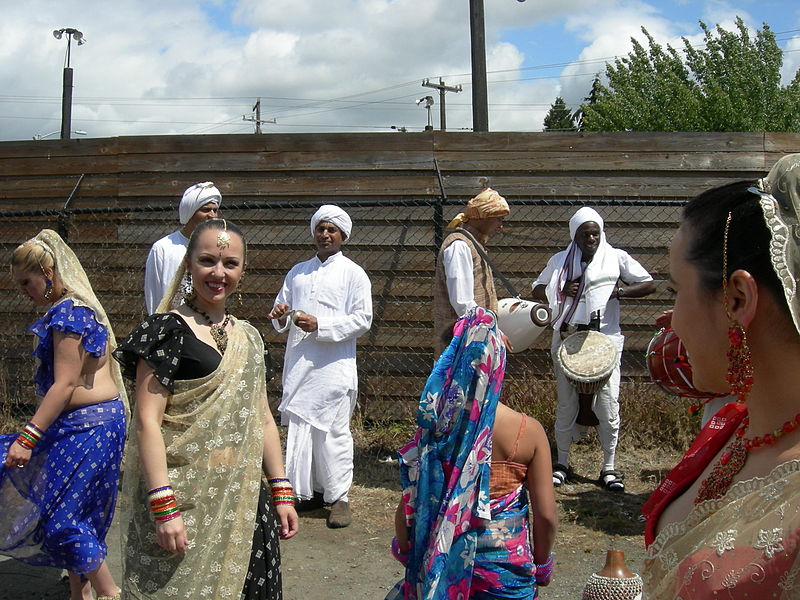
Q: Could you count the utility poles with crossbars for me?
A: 2